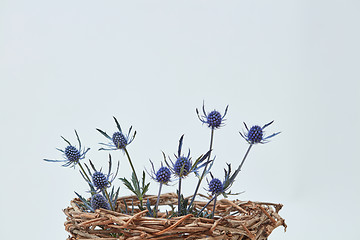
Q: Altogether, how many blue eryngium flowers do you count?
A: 9